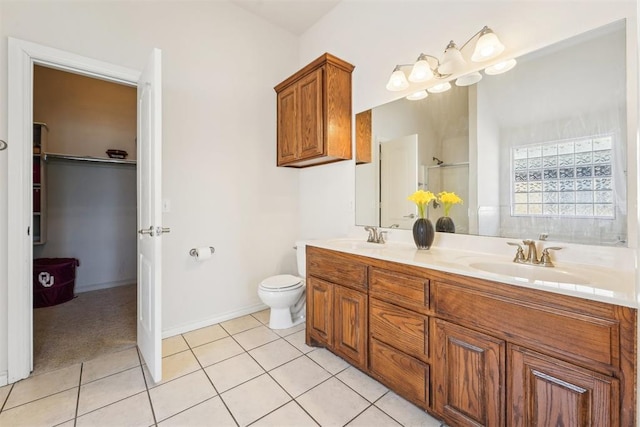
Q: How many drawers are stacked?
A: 3